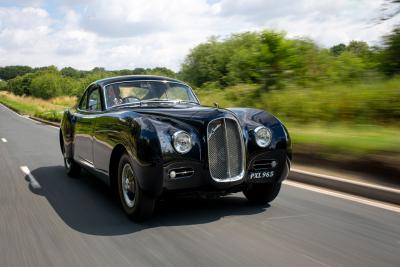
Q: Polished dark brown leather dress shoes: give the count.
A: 0